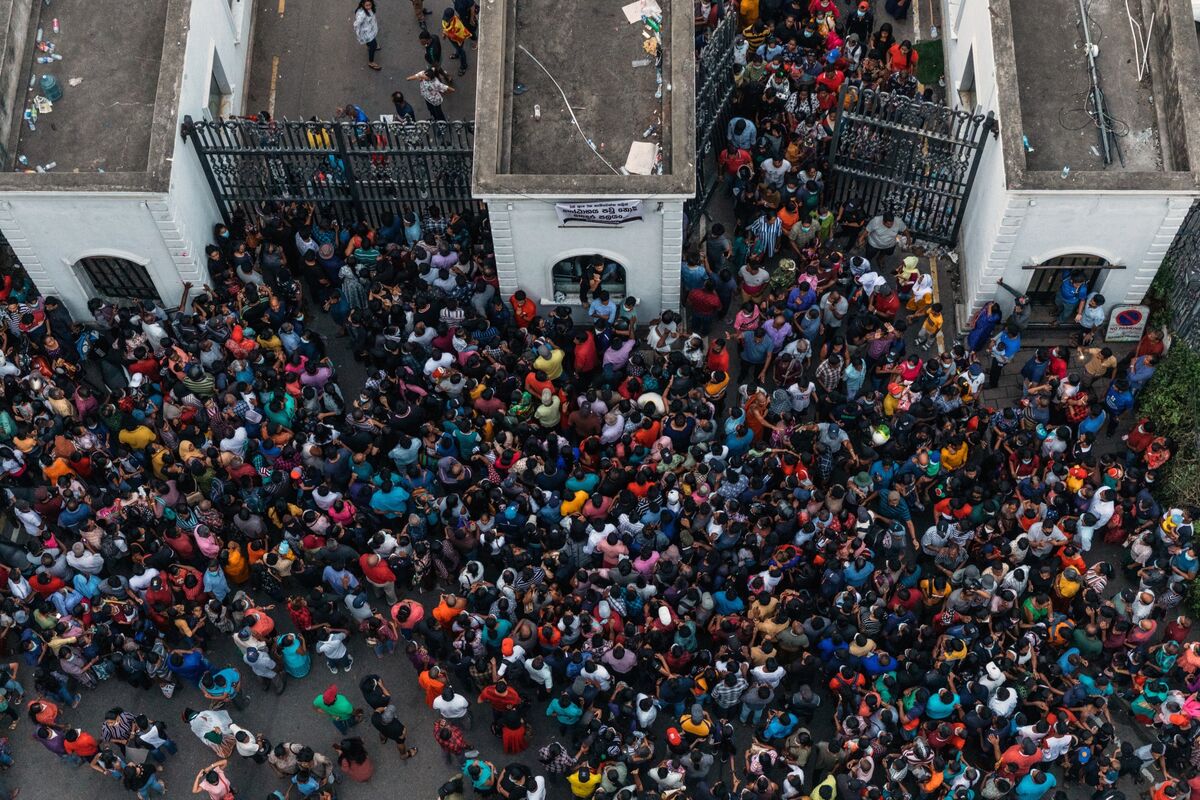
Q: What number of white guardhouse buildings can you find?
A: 3